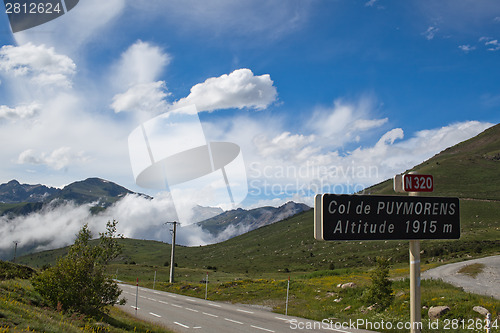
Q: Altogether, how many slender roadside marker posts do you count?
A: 5